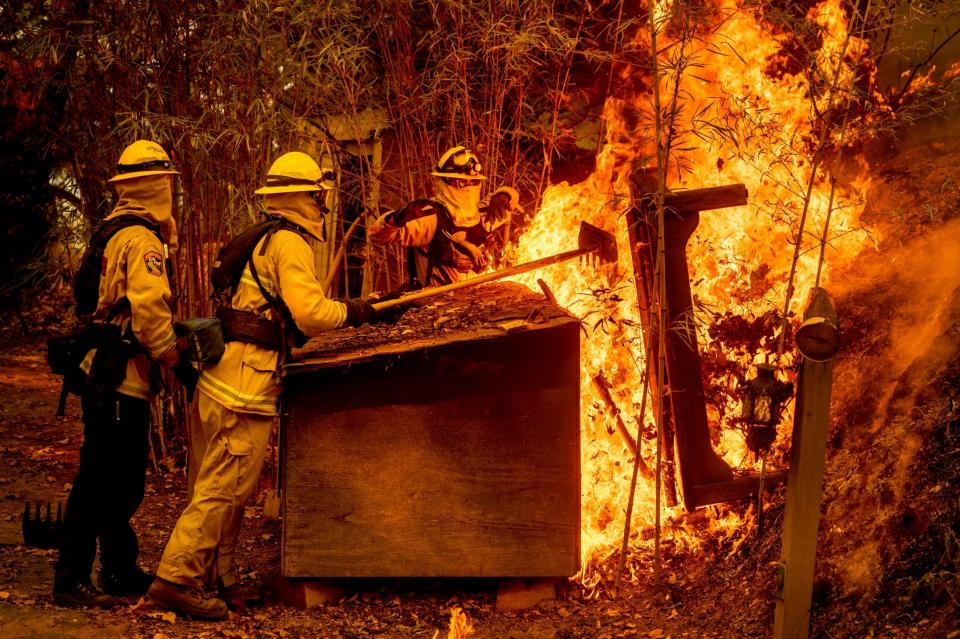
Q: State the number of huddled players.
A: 0